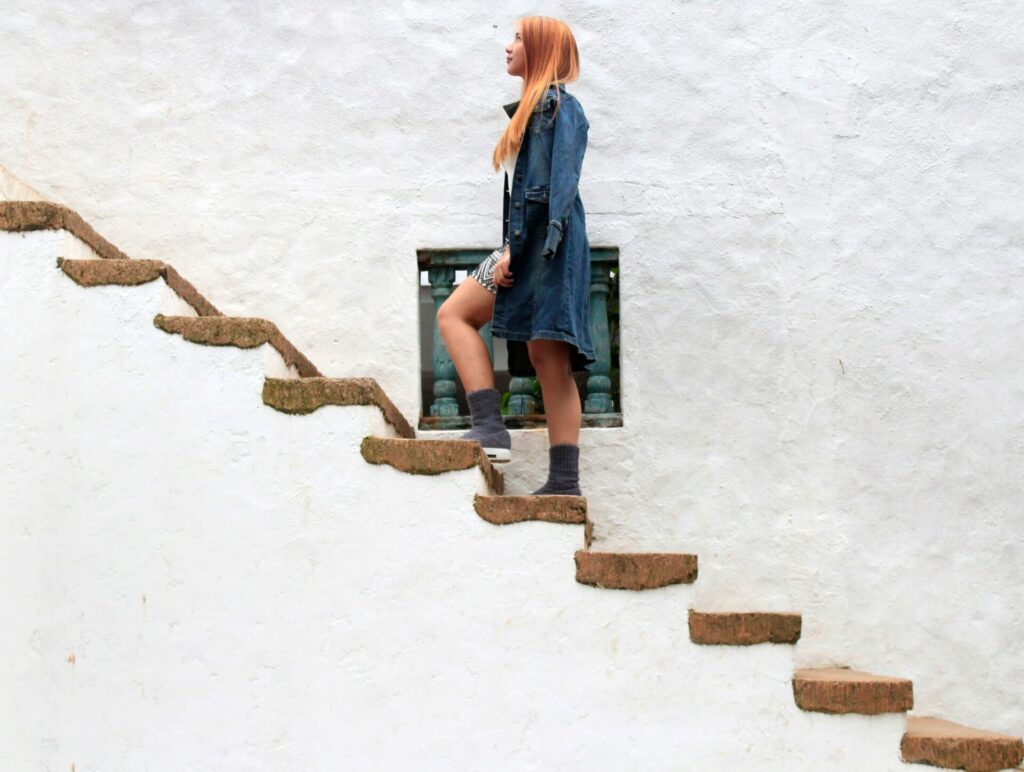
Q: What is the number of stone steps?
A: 10